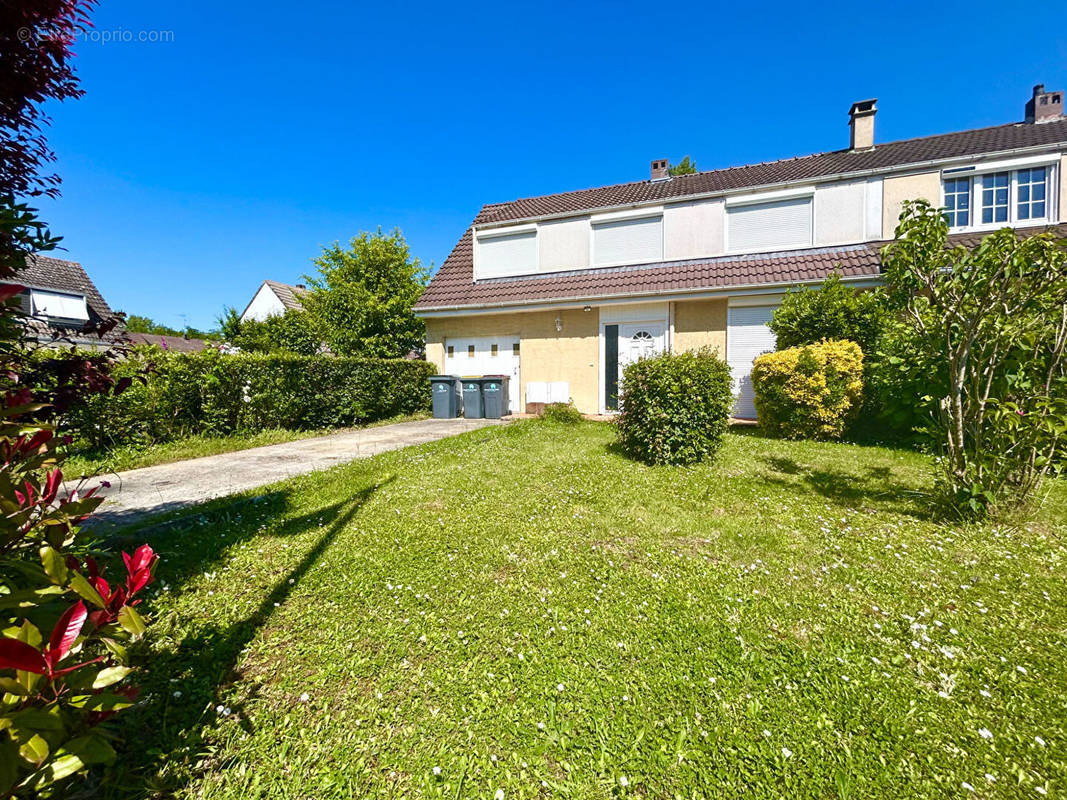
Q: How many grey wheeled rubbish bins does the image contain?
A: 3